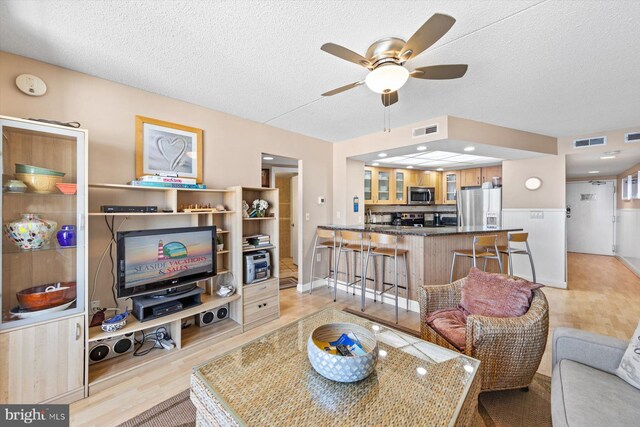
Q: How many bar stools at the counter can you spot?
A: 5